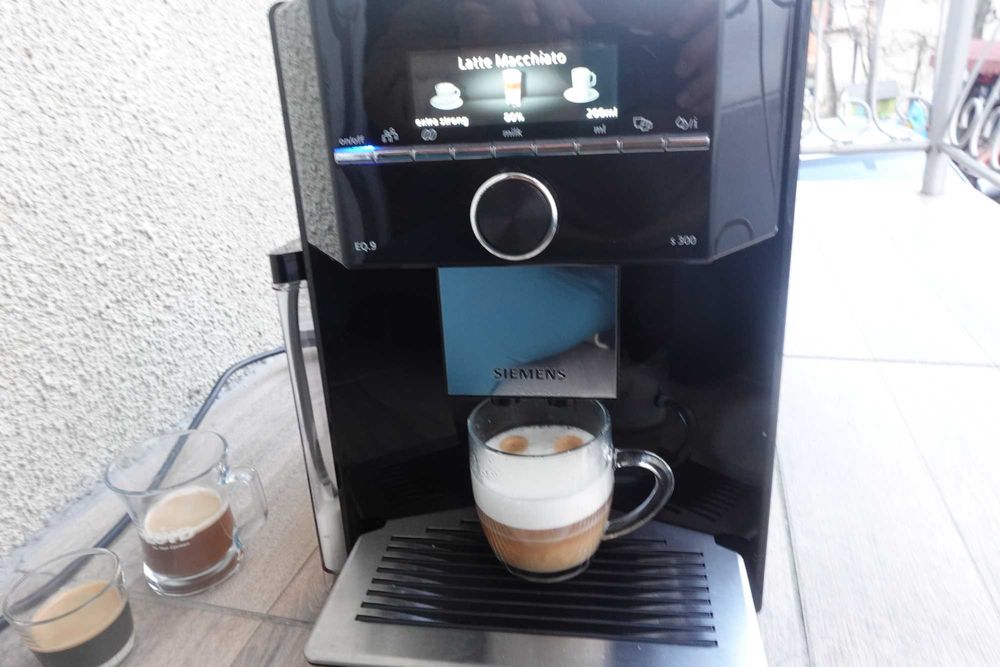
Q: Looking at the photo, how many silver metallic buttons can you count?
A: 9